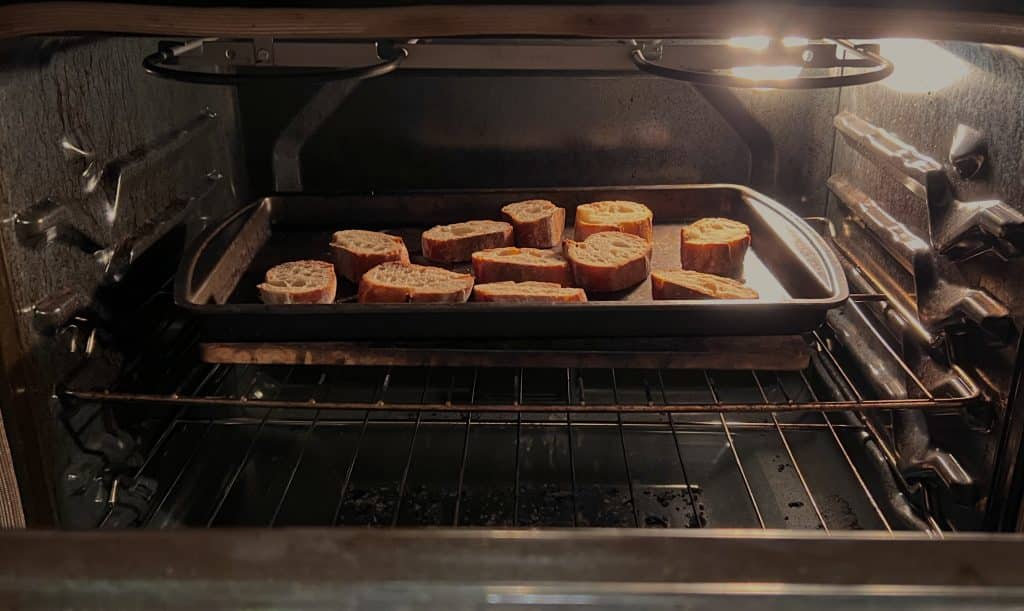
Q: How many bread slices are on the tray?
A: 11